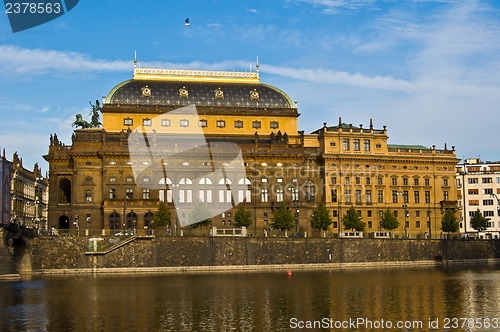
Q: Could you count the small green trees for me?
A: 9